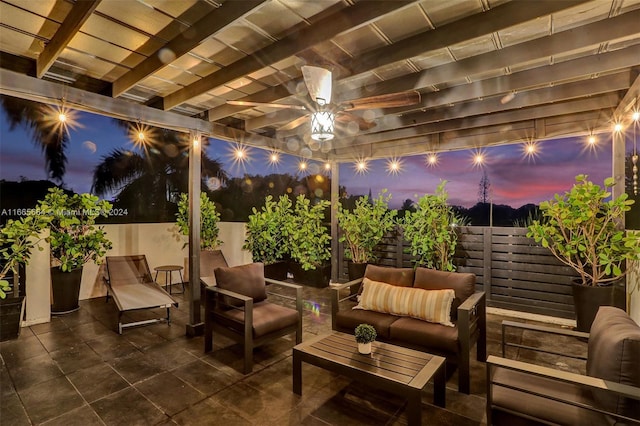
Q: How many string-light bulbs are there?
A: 15